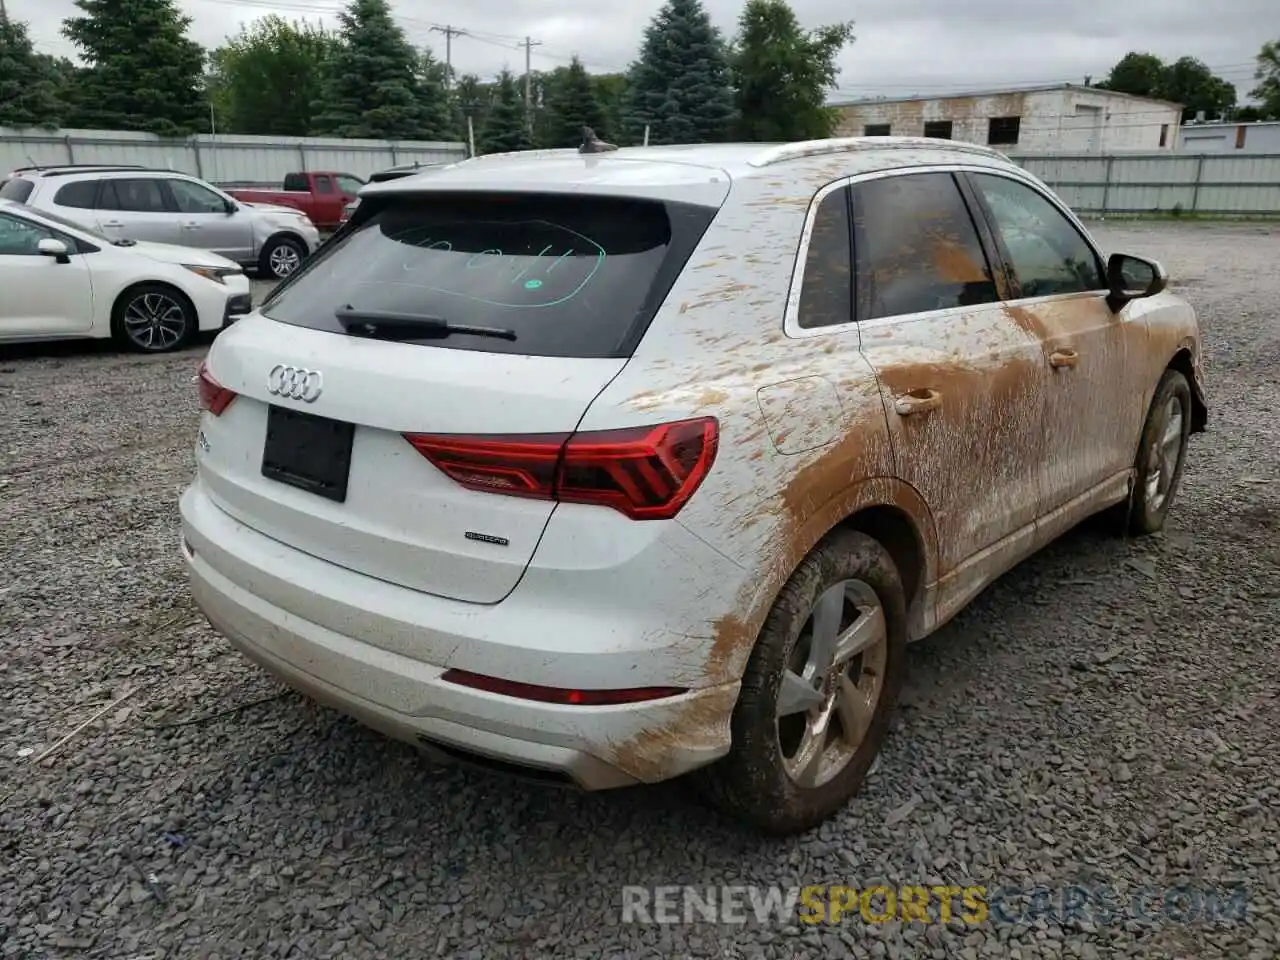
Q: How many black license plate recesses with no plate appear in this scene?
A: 1